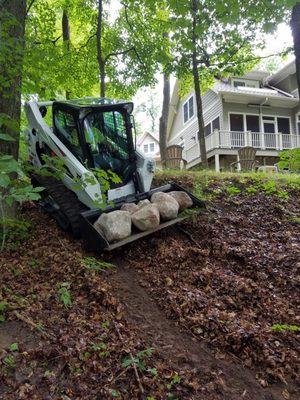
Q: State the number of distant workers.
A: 0